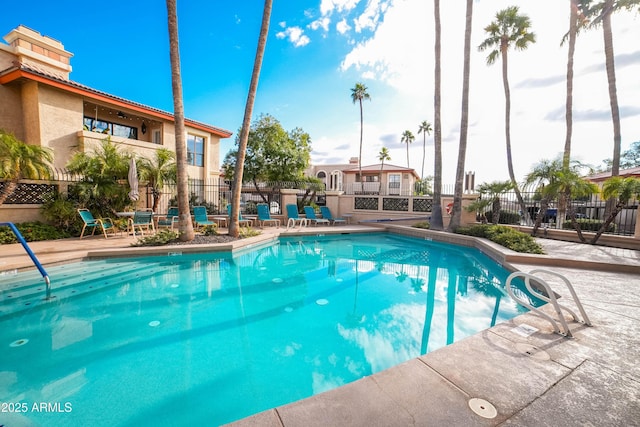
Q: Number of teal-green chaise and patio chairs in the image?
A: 9